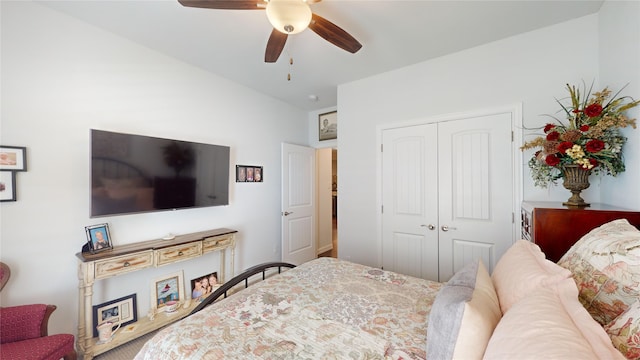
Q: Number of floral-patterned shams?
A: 2